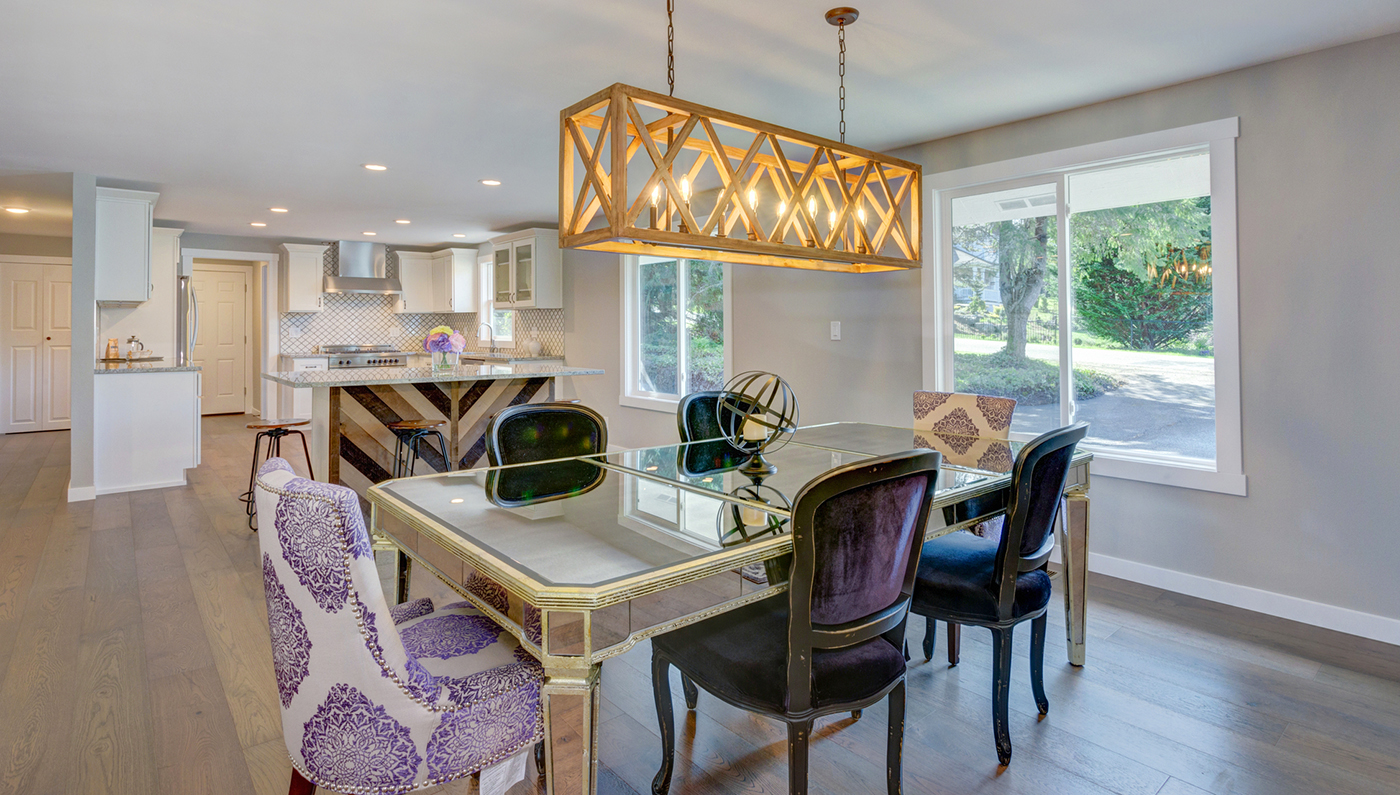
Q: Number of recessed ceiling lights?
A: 8